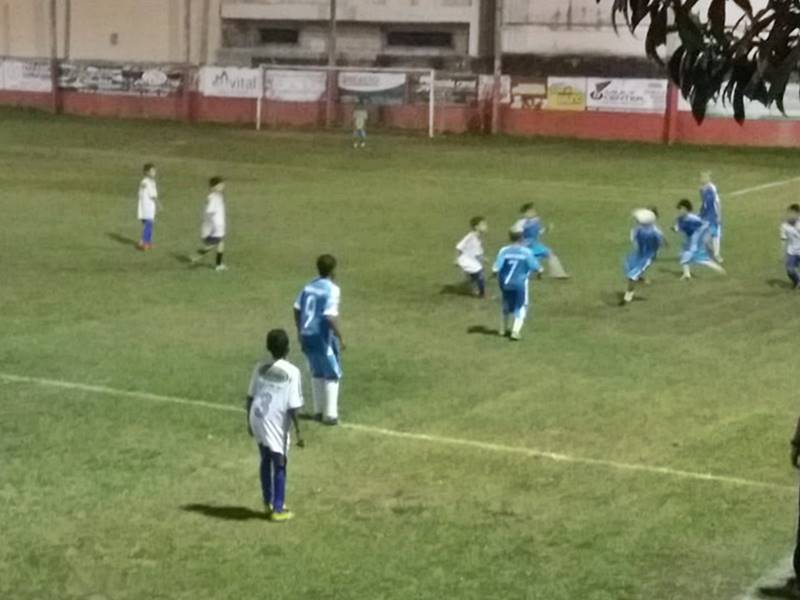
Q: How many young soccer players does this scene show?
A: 12